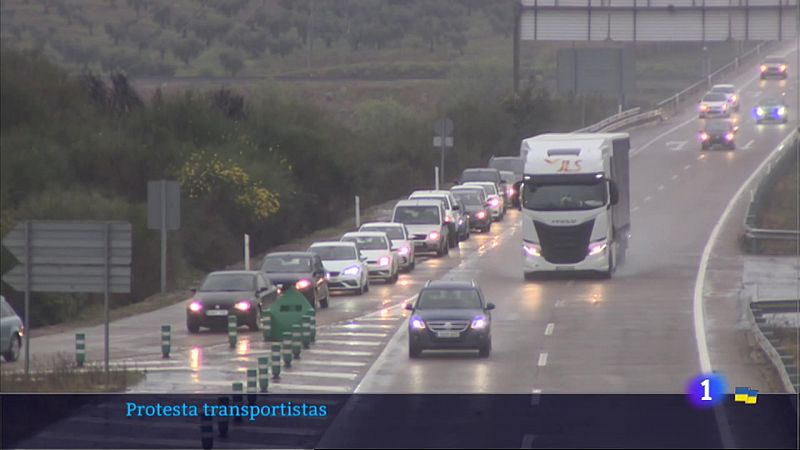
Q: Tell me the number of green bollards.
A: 14